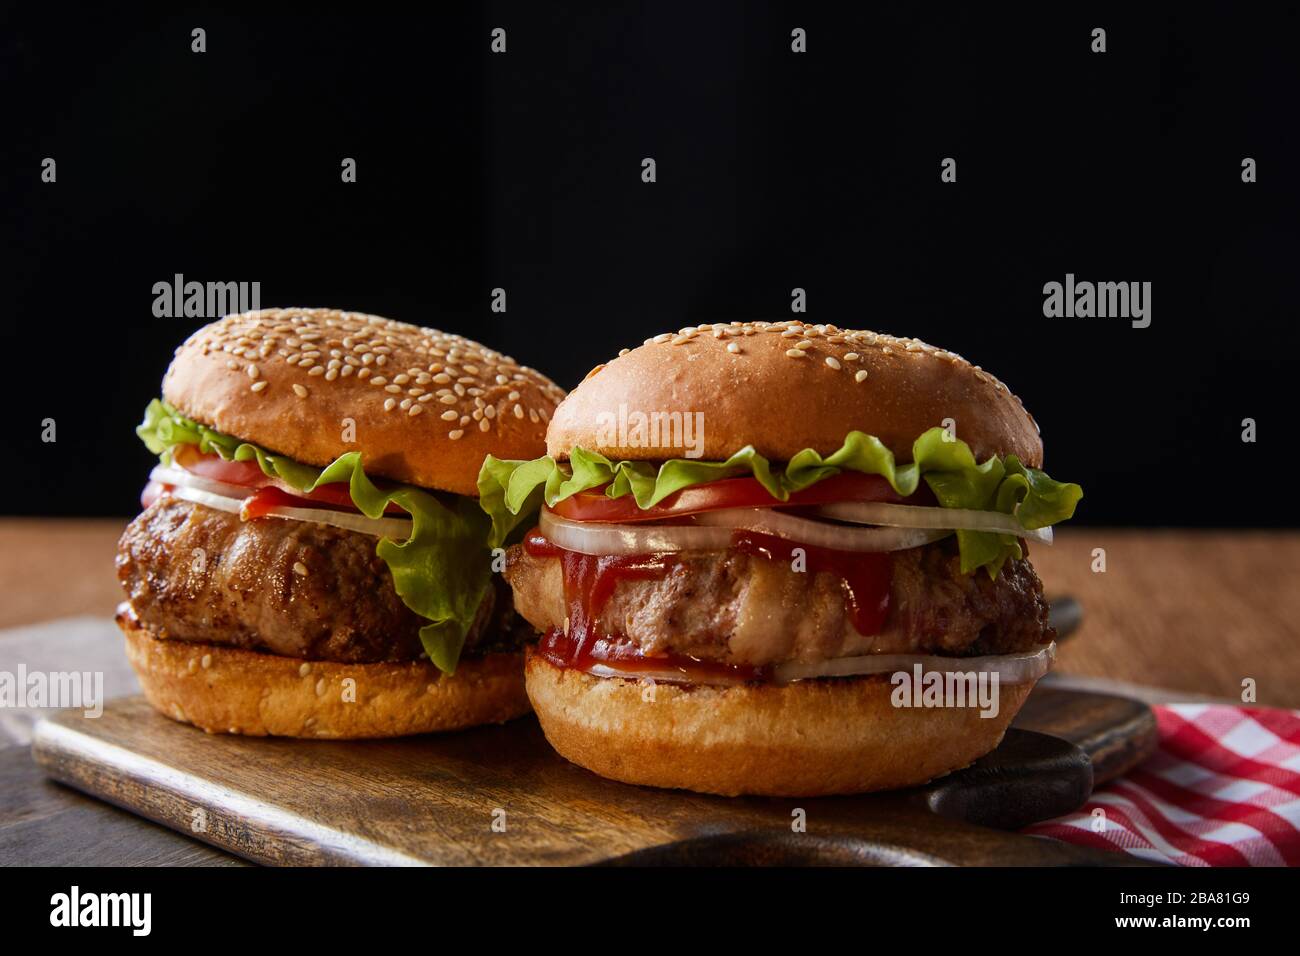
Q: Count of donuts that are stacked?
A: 0